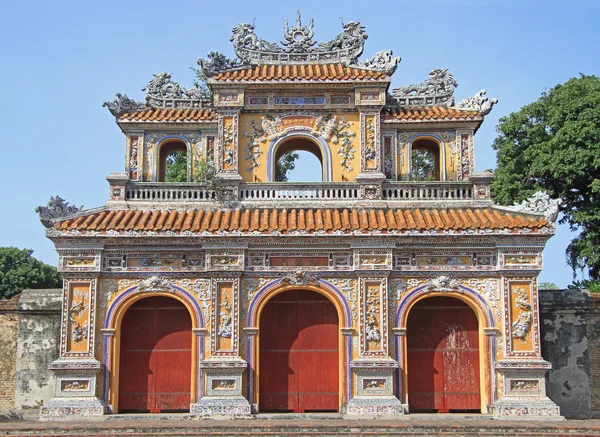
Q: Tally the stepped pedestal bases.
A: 4